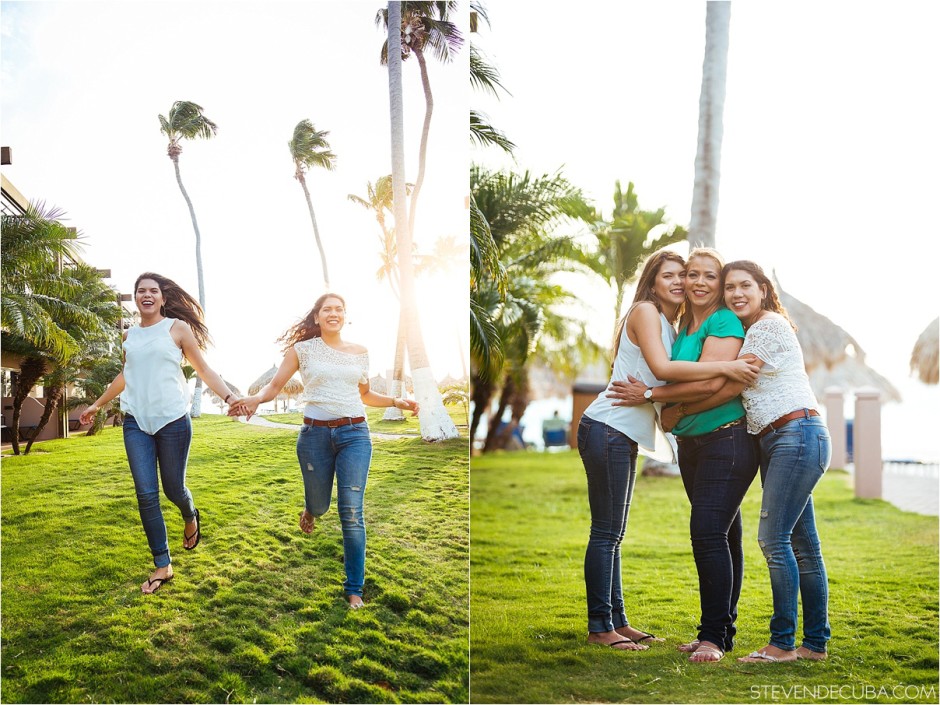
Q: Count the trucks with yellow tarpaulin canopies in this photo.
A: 0